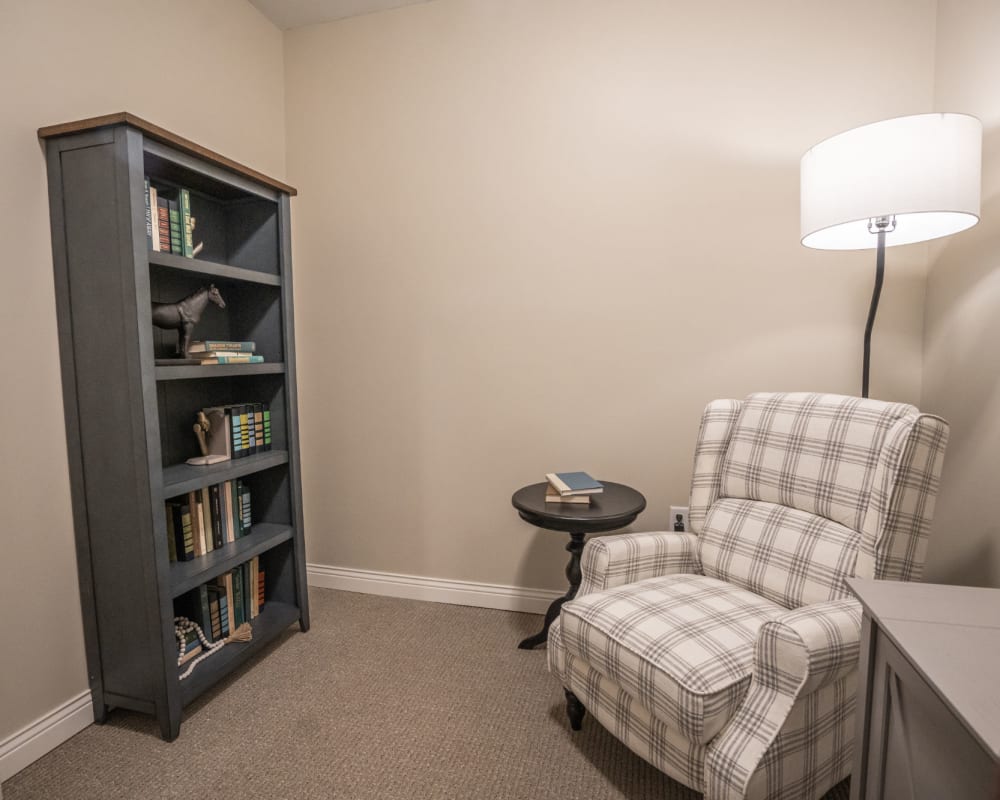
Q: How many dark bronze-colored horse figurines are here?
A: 1